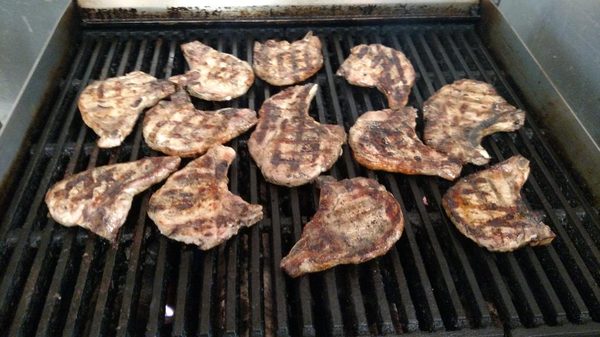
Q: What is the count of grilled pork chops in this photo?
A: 12